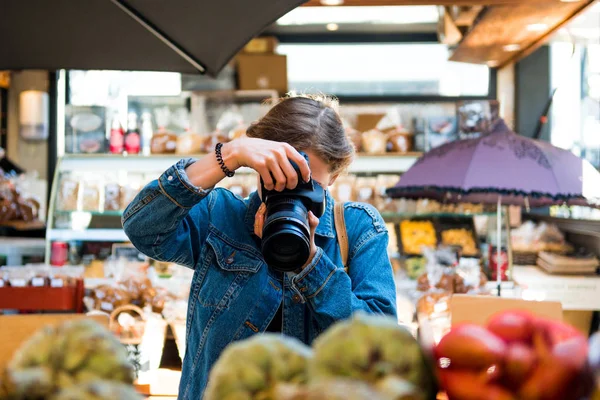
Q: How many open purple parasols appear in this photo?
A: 1